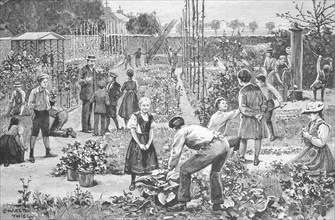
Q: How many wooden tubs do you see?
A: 2